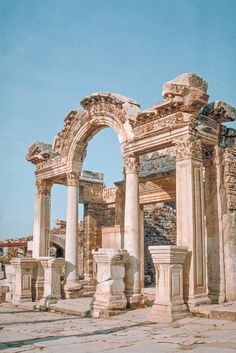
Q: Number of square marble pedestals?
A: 4